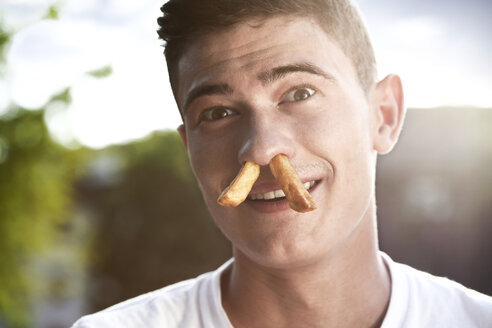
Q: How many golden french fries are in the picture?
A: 2